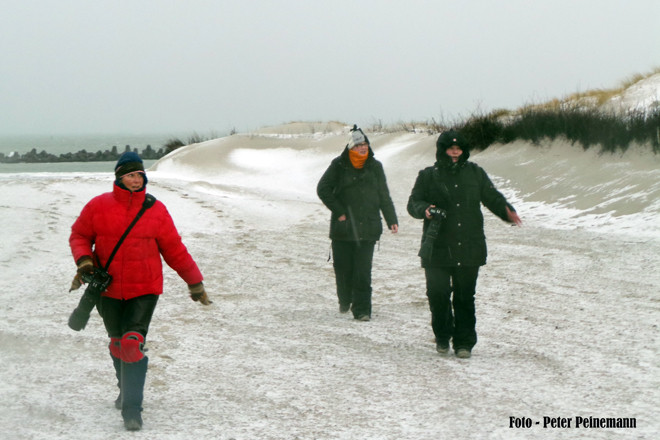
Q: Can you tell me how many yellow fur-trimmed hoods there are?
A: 0